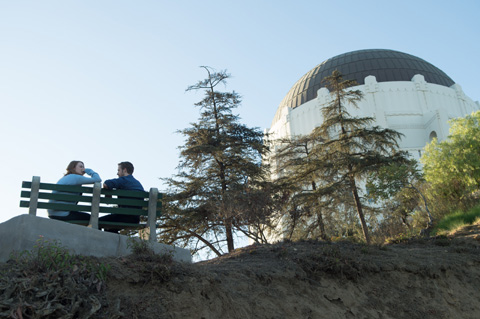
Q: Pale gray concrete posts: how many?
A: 3